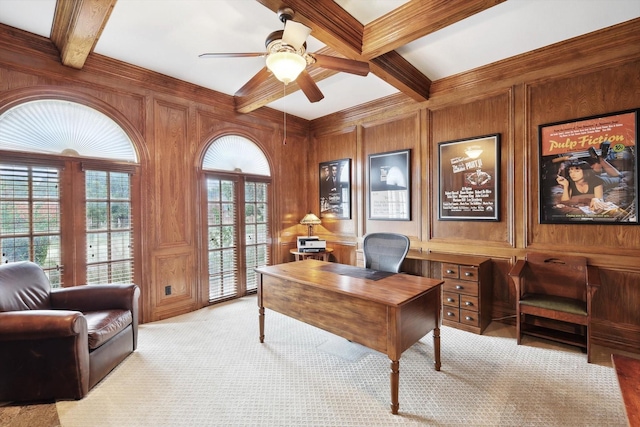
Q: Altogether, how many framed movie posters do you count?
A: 4